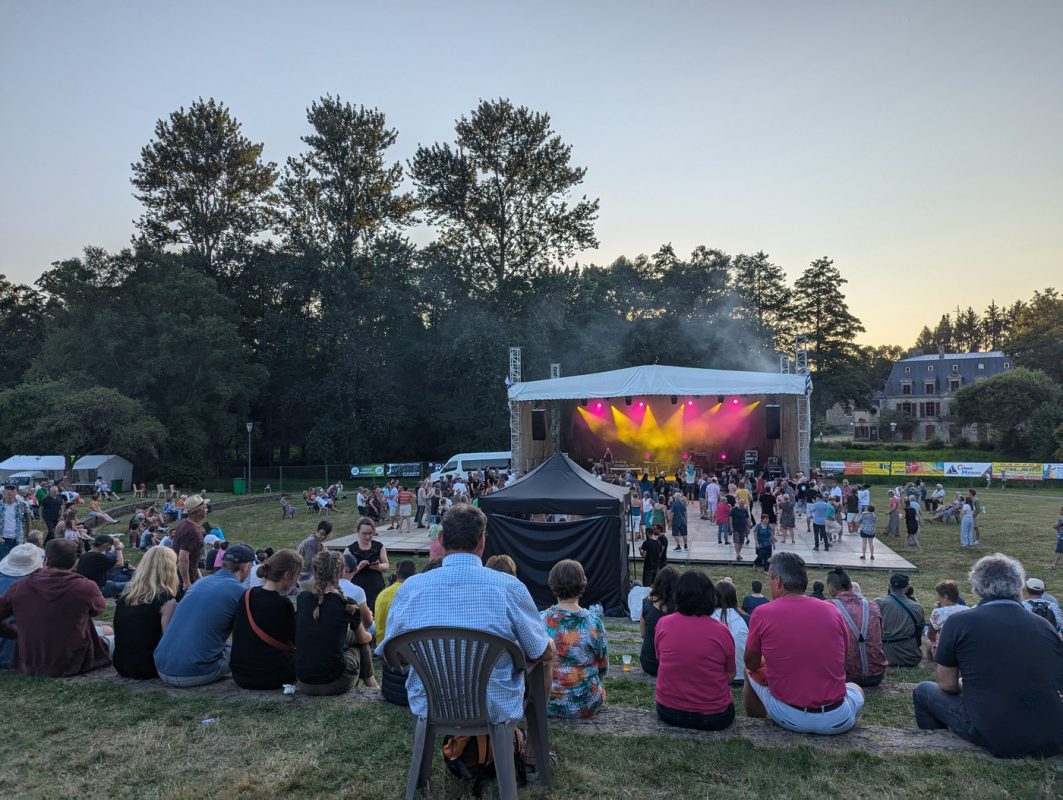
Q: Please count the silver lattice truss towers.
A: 4